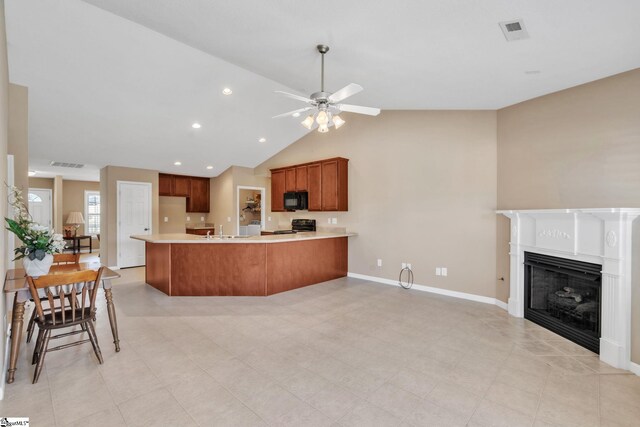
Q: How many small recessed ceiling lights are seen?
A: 6